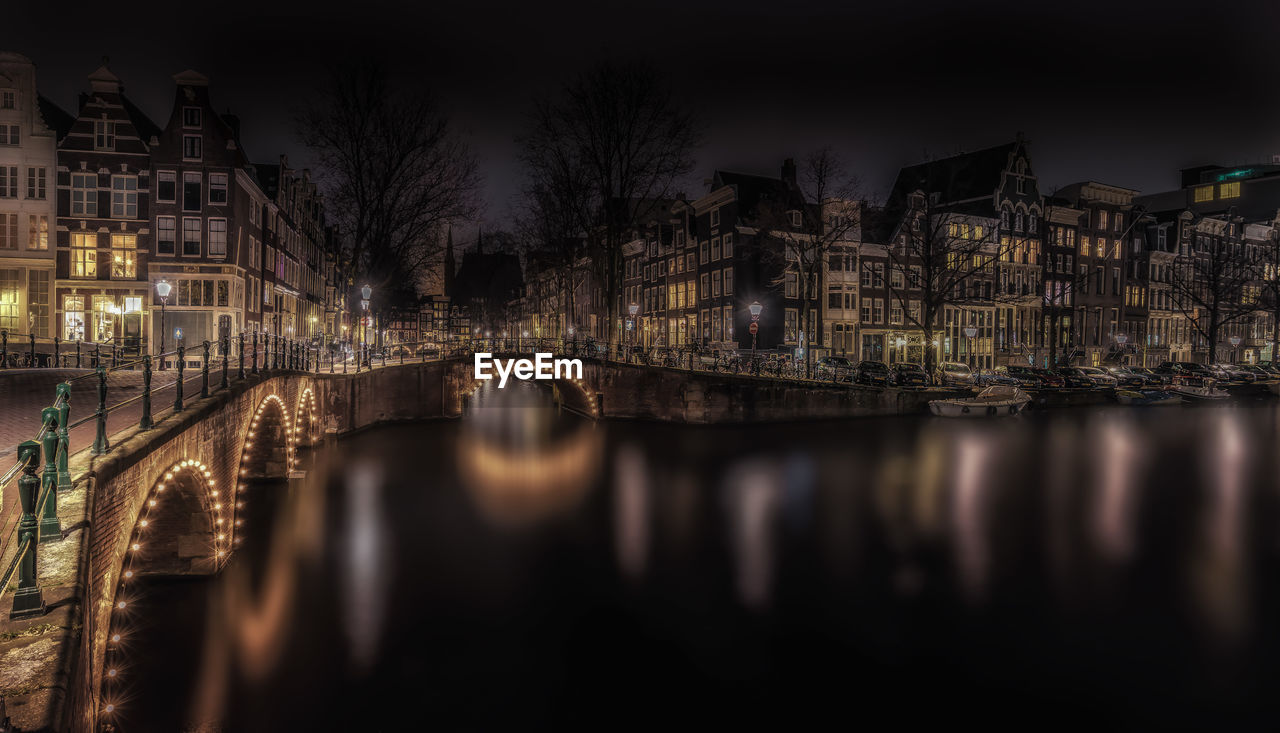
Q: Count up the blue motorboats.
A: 1